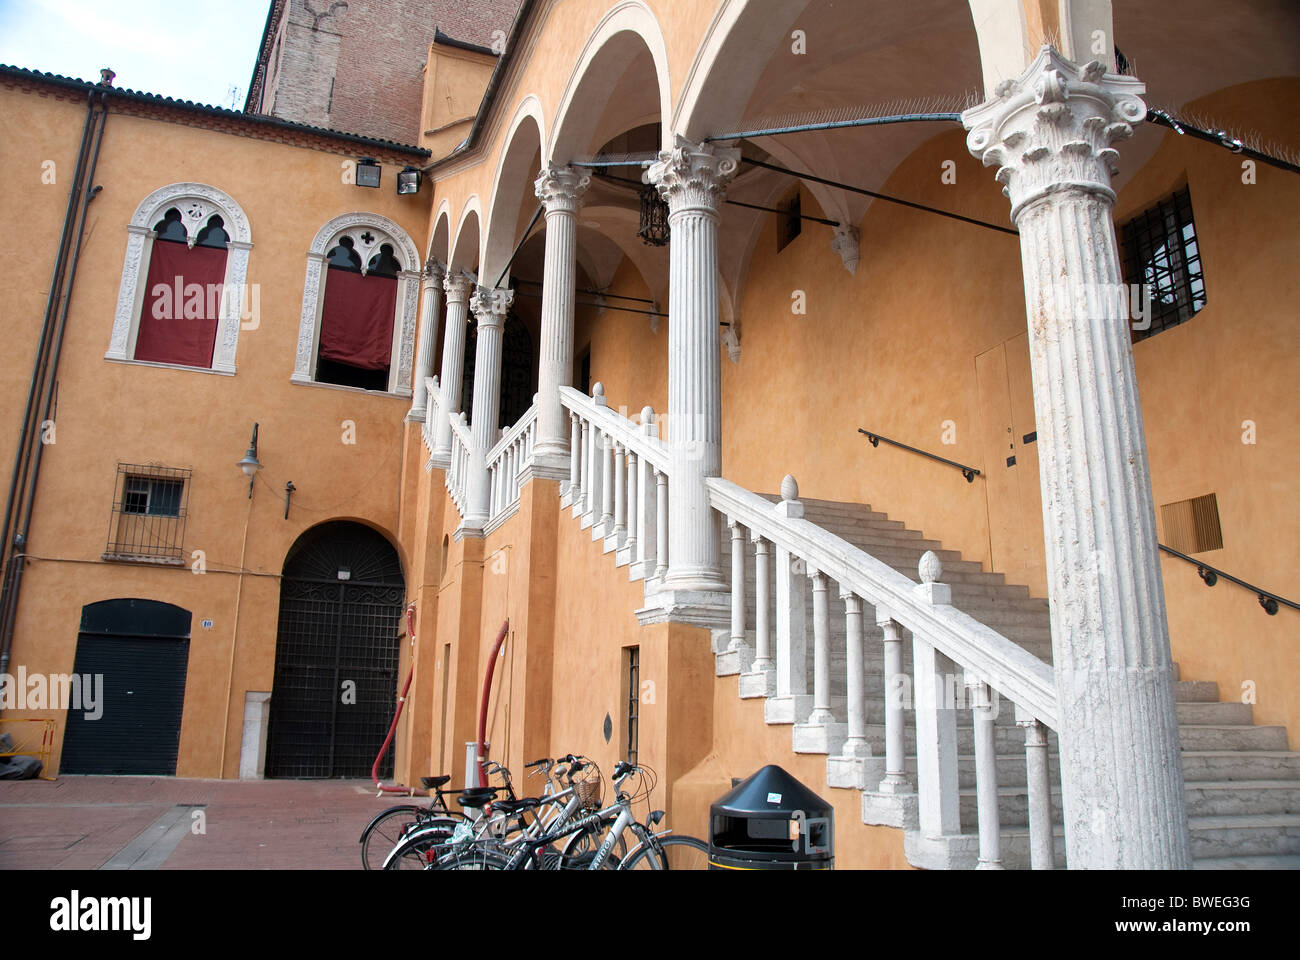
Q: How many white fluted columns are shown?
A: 6